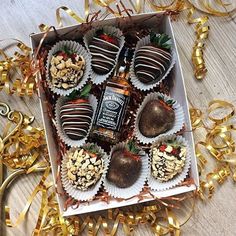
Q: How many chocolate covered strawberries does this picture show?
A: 8